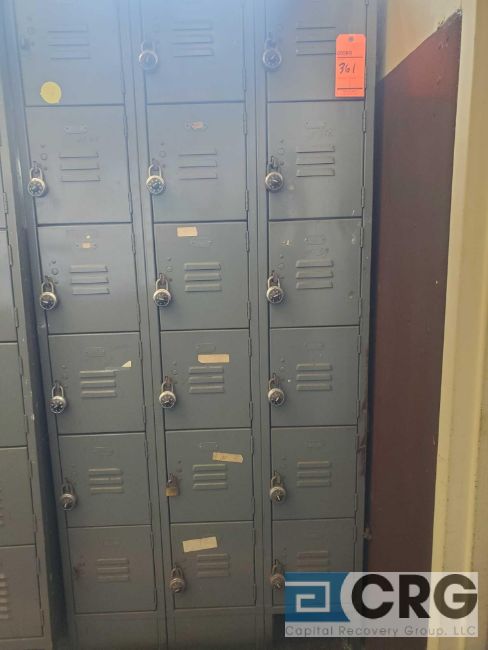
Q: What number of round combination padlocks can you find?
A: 15